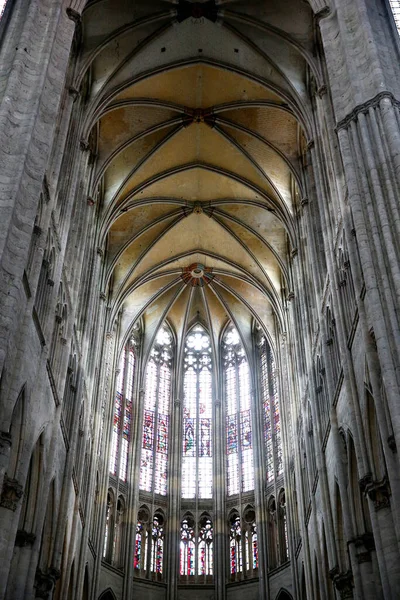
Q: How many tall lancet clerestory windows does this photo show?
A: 5